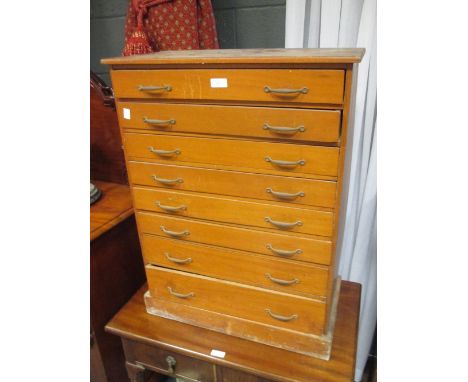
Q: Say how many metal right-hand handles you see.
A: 8